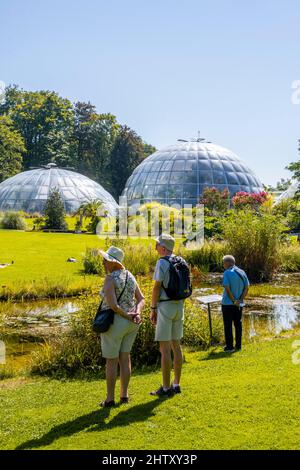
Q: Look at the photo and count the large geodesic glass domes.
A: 2